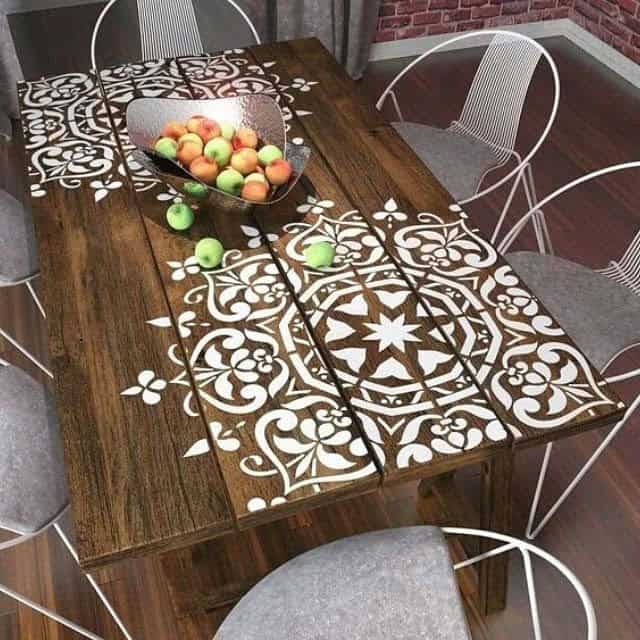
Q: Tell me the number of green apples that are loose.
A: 3